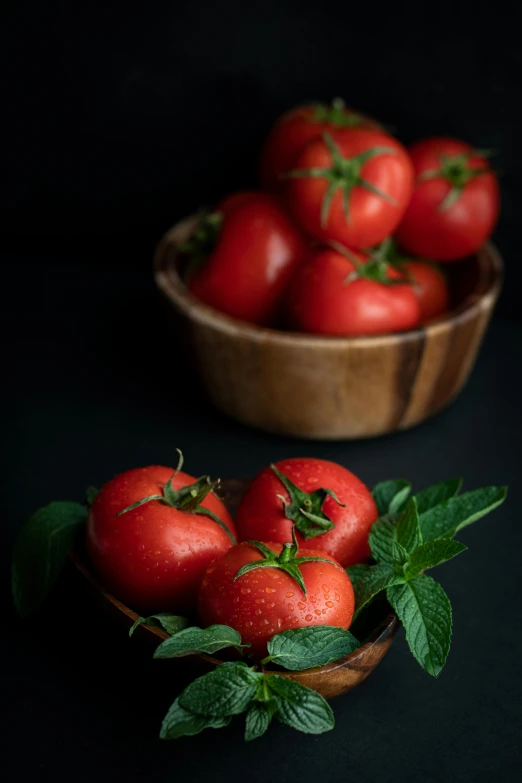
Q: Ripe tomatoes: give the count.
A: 9